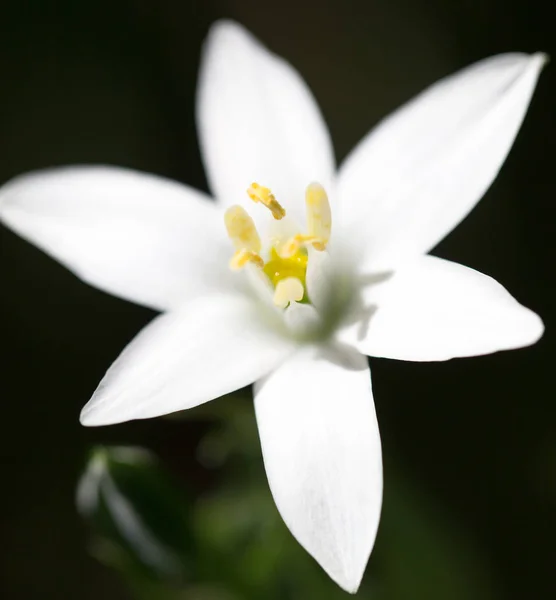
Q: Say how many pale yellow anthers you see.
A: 6